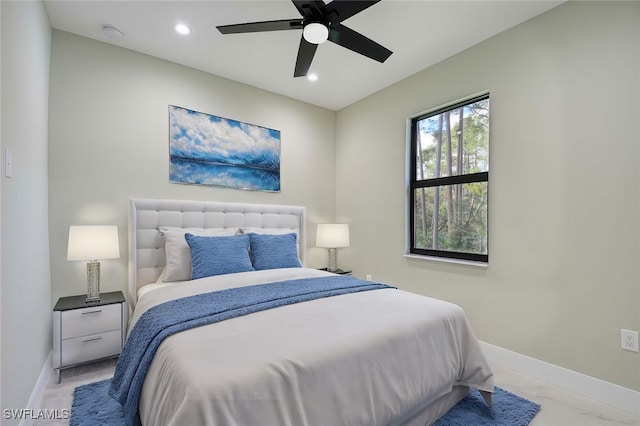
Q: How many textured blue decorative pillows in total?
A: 2